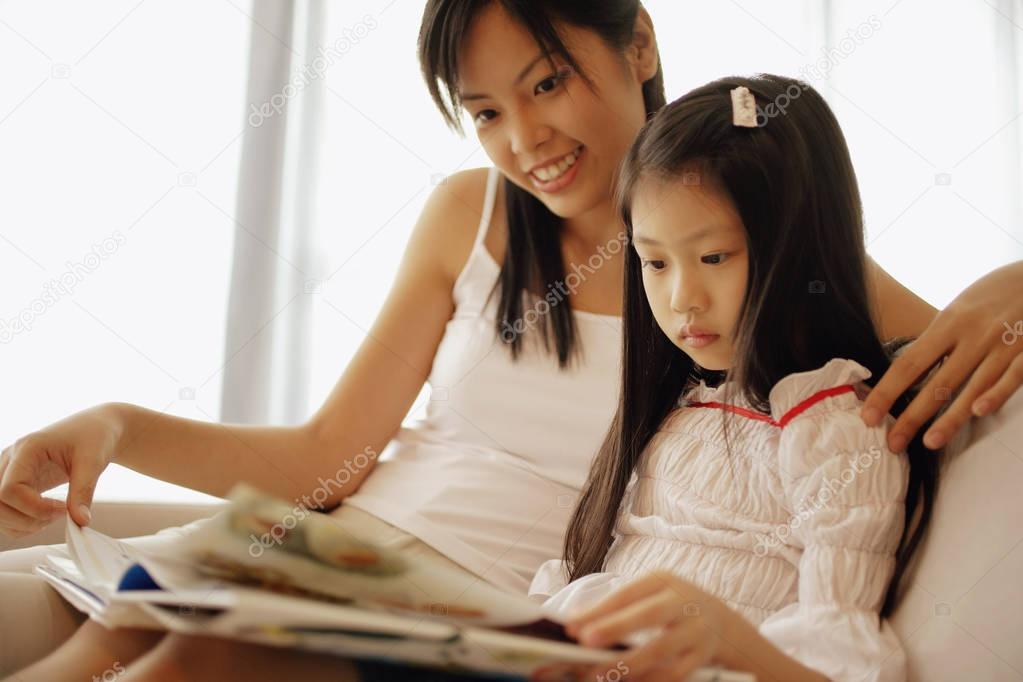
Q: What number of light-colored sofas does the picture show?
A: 1